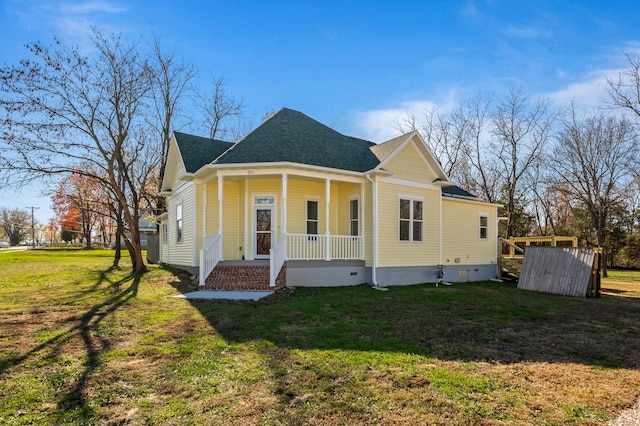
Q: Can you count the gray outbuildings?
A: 1